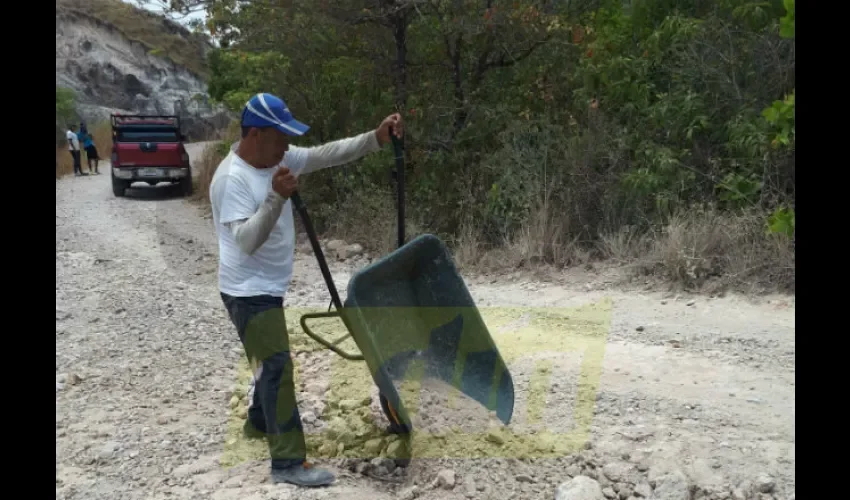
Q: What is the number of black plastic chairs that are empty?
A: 0